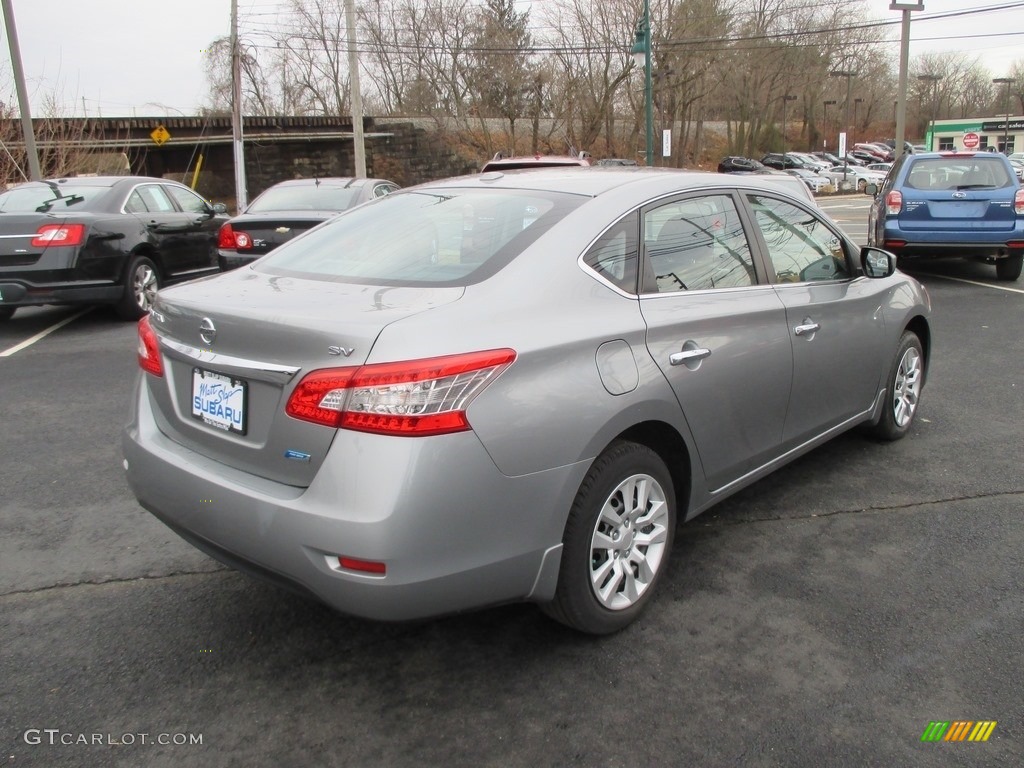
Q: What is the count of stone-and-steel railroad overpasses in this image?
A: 1